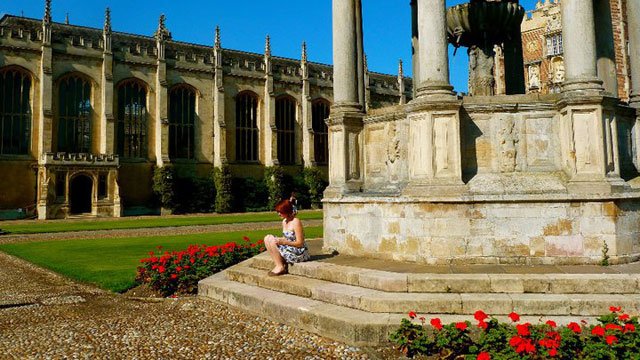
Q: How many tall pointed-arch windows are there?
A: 7